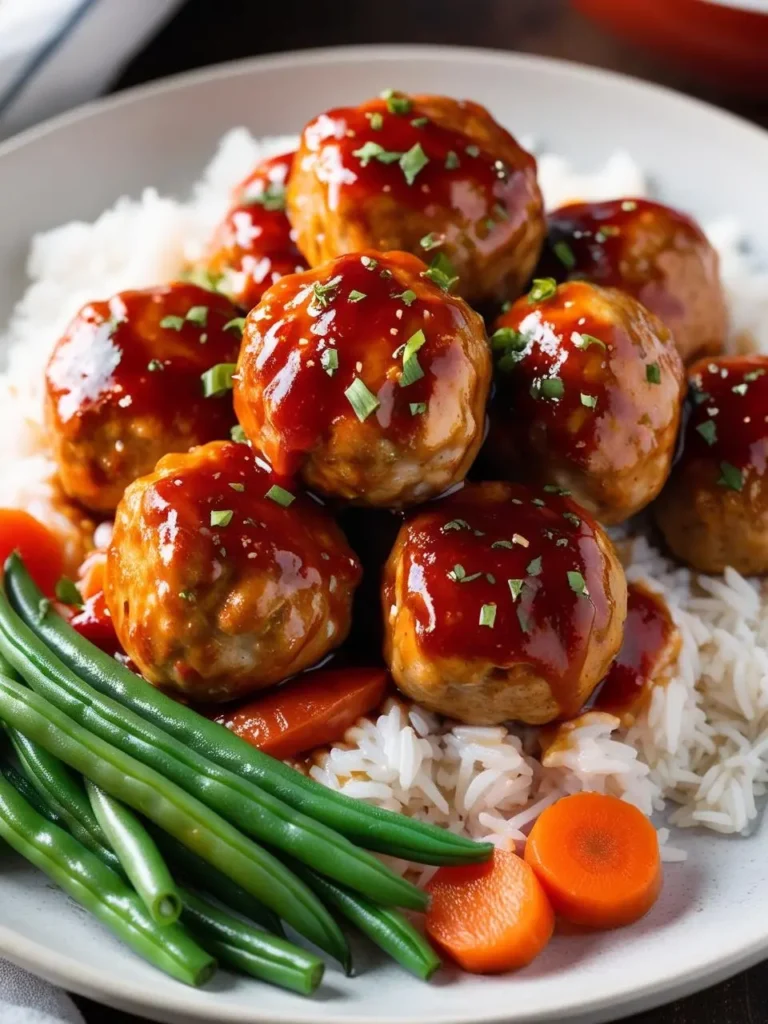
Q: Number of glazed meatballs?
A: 9